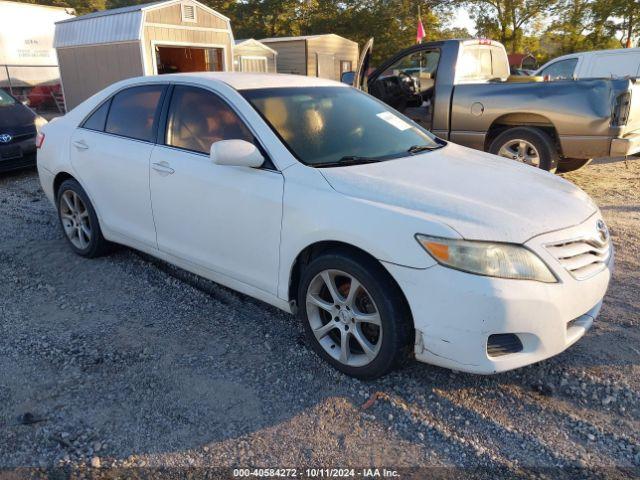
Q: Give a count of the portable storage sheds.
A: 3